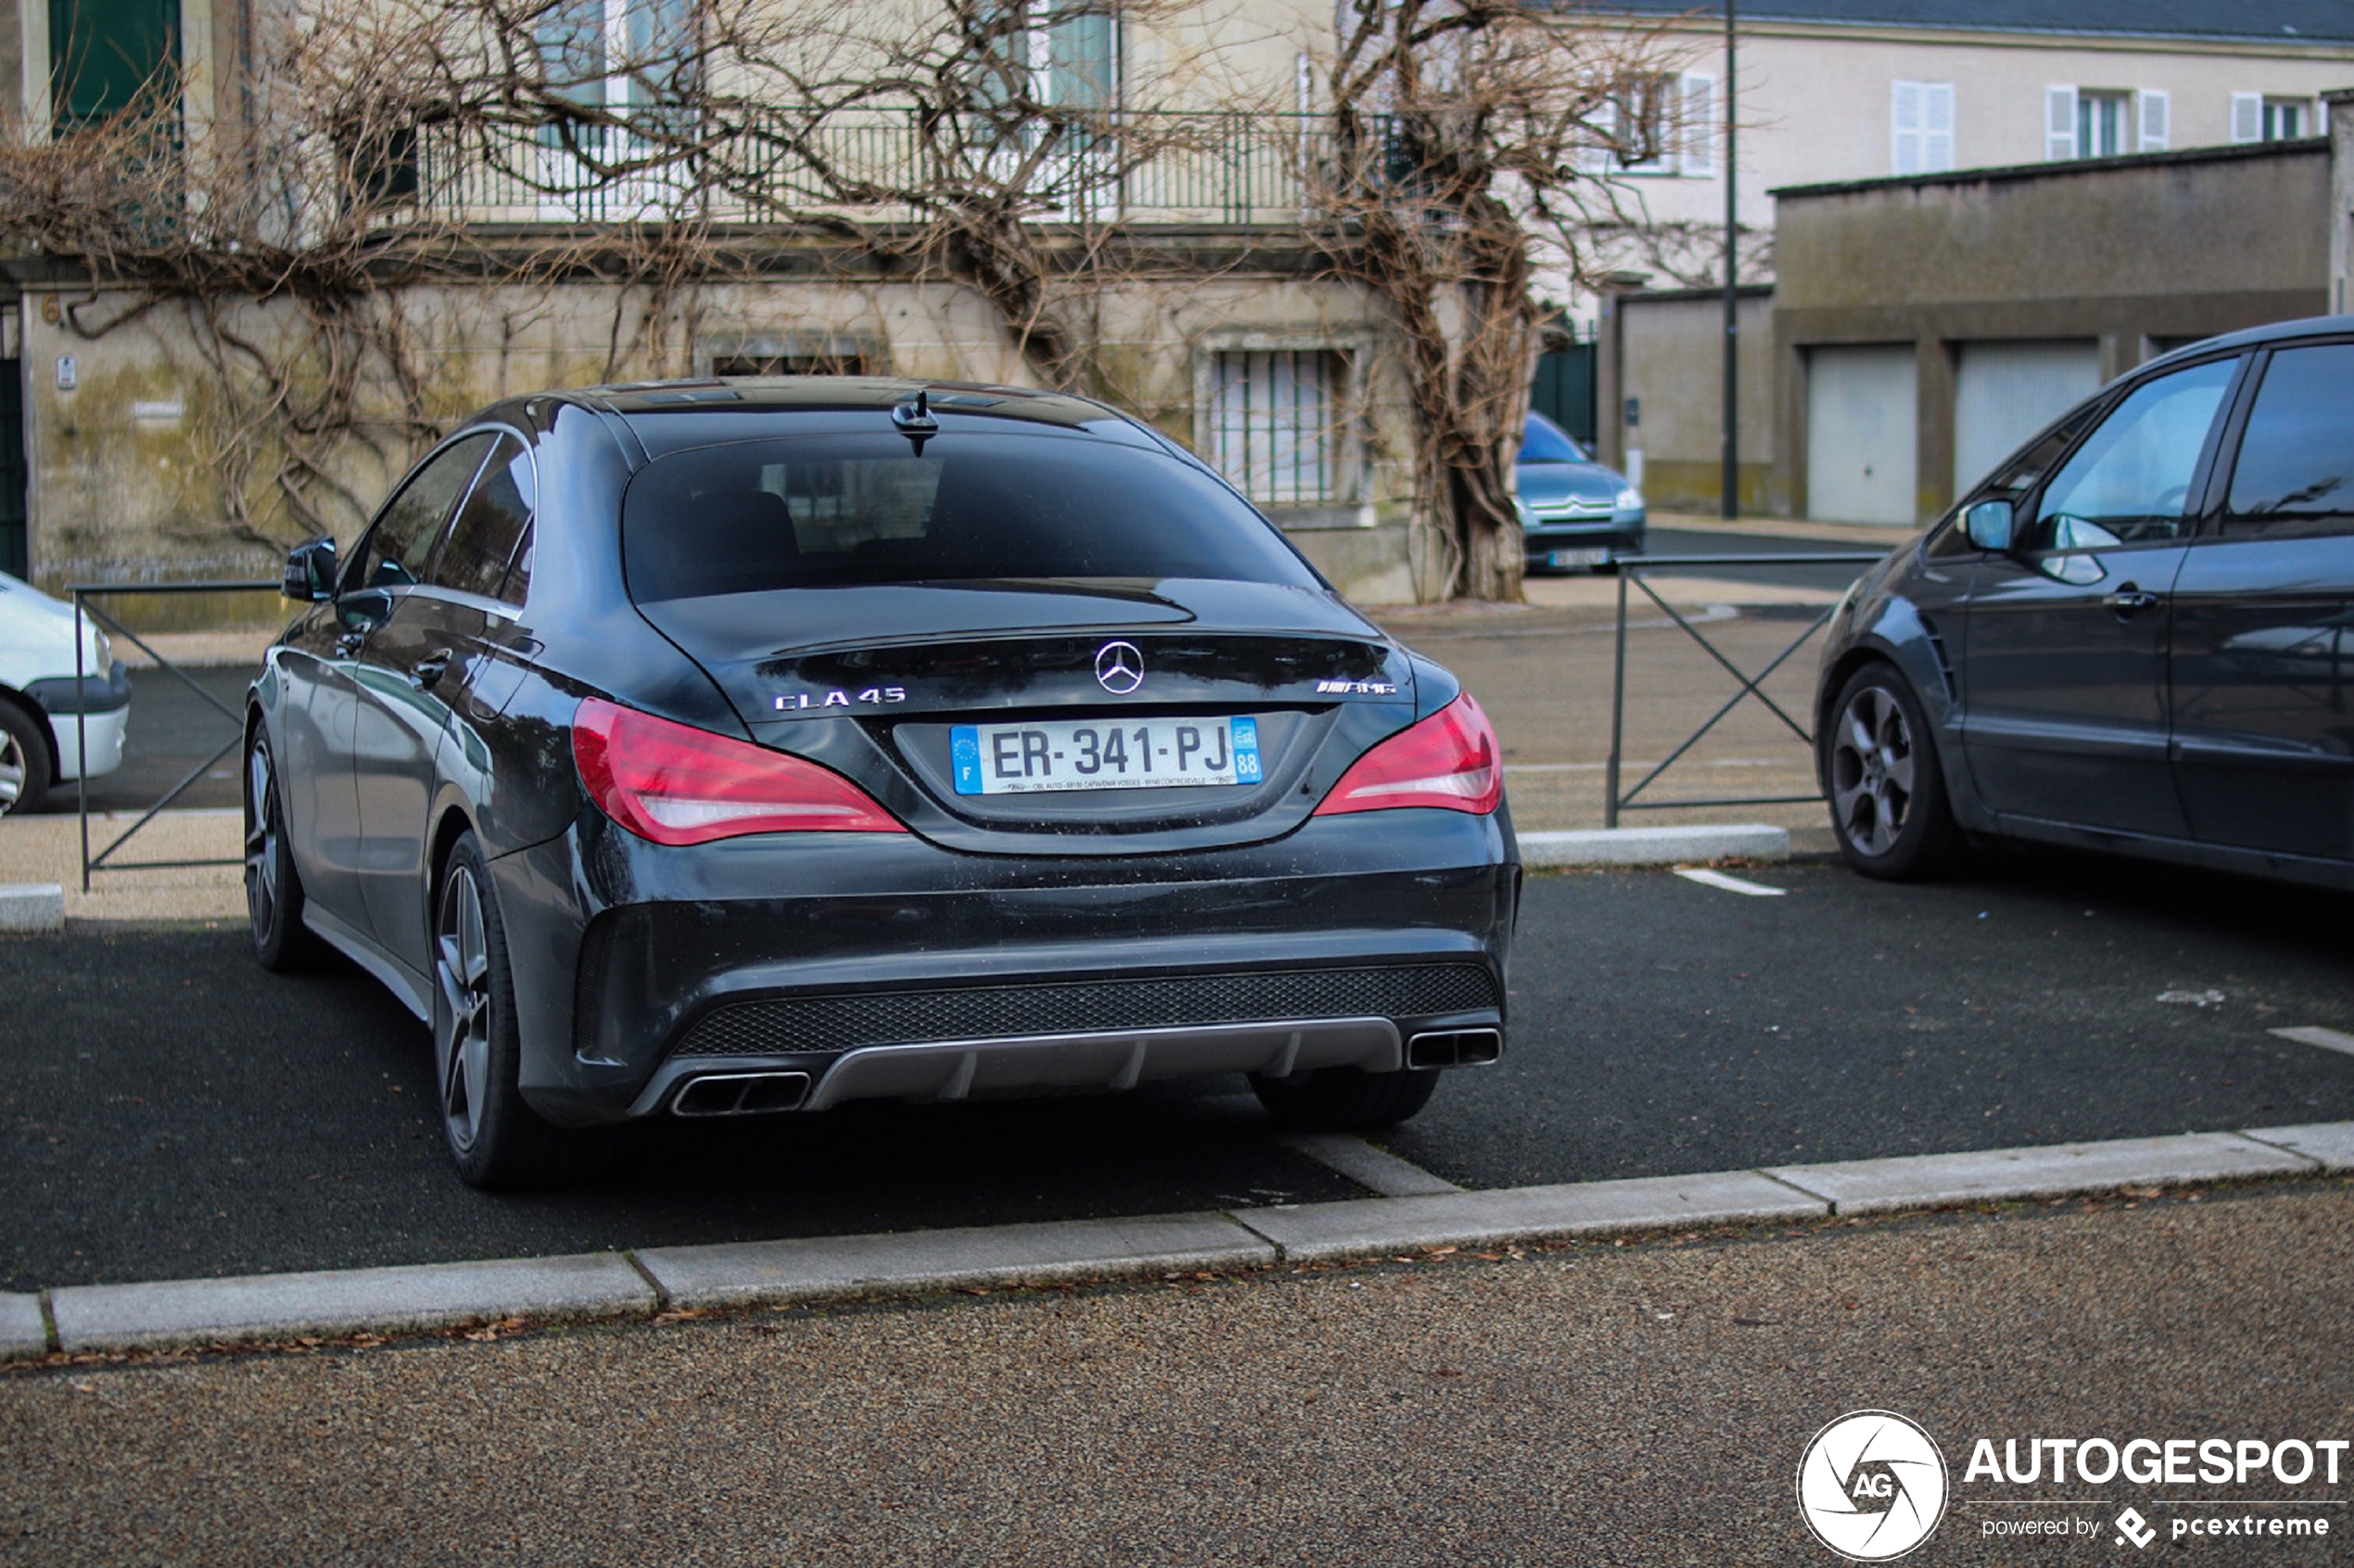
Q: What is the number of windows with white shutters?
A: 4